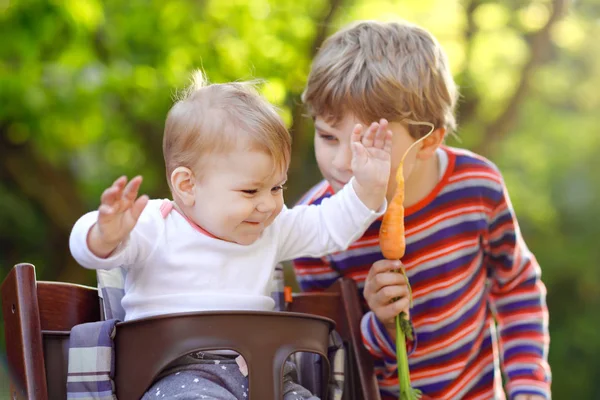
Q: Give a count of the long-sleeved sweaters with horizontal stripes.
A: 1